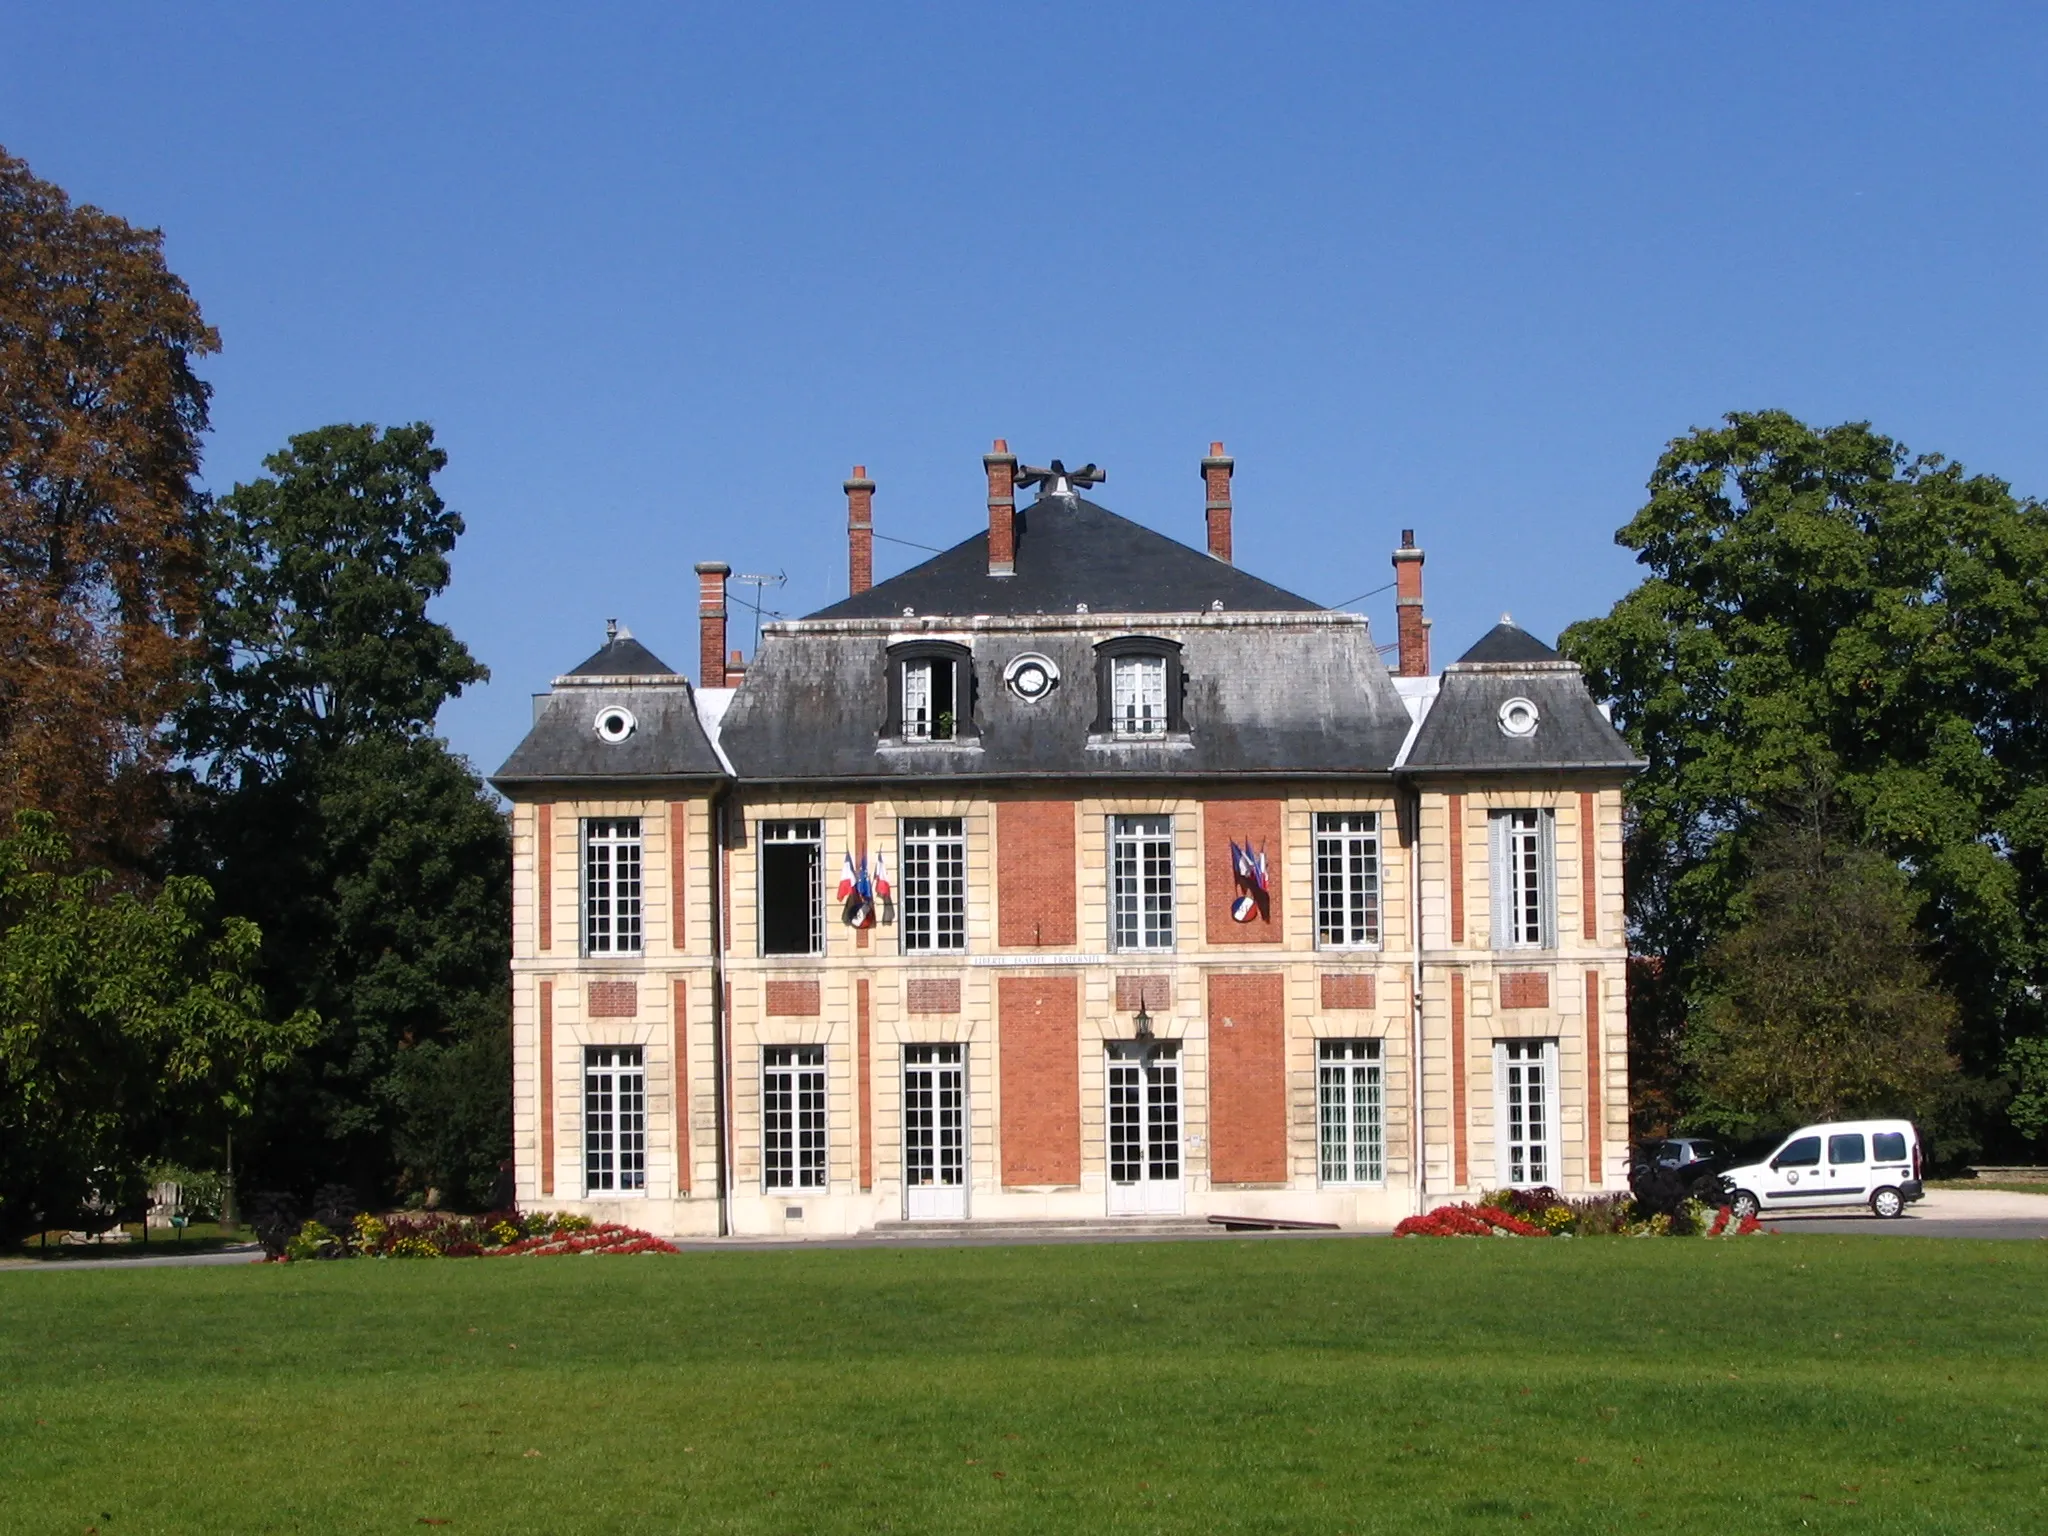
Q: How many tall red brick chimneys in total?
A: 5